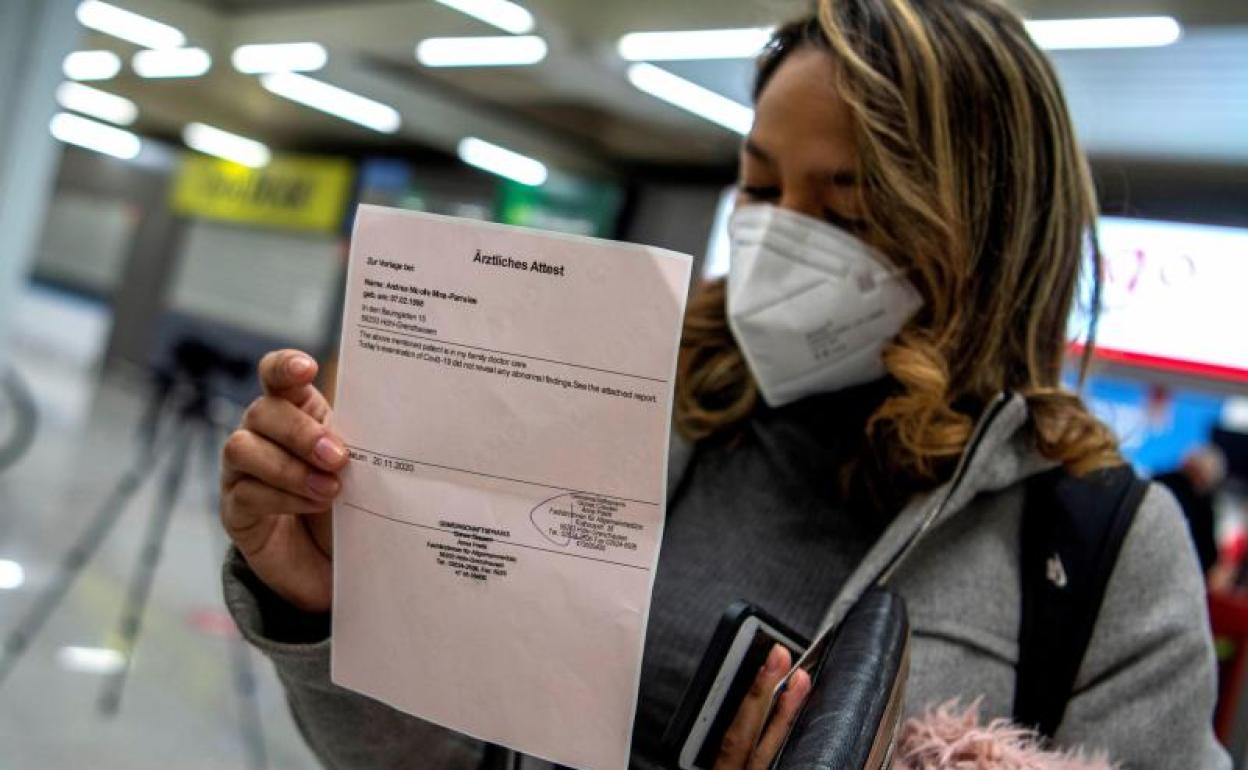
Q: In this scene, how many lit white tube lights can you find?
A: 14